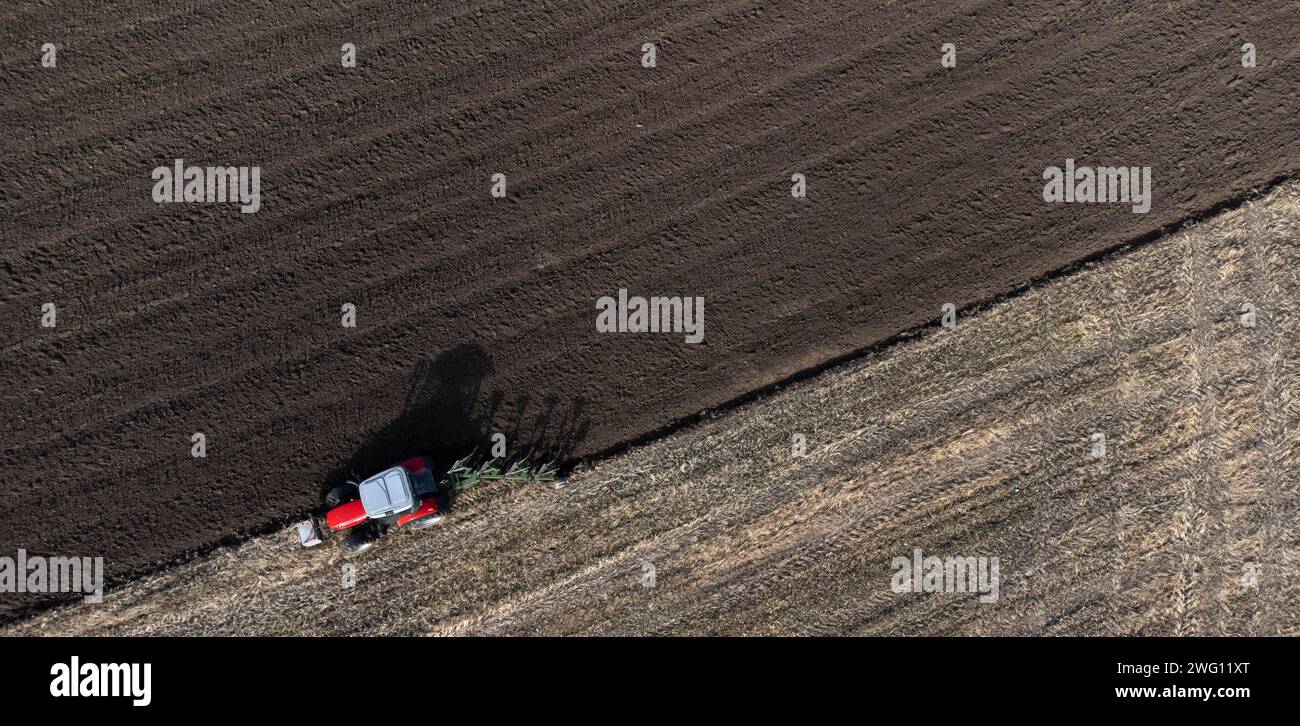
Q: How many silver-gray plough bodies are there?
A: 4